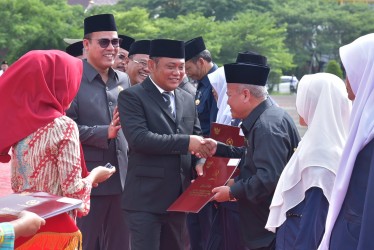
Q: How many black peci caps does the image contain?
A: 8